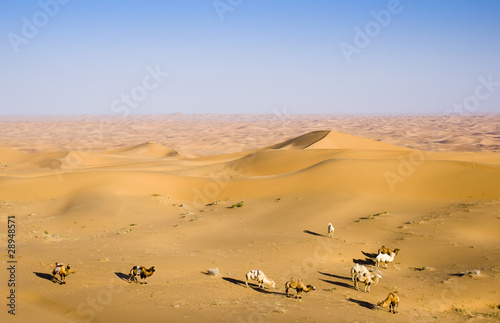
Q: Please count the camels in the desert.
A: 10